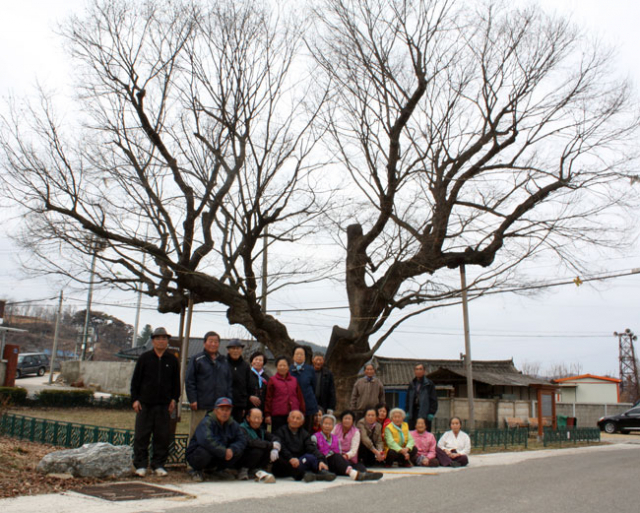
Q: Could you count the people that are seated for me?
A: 11